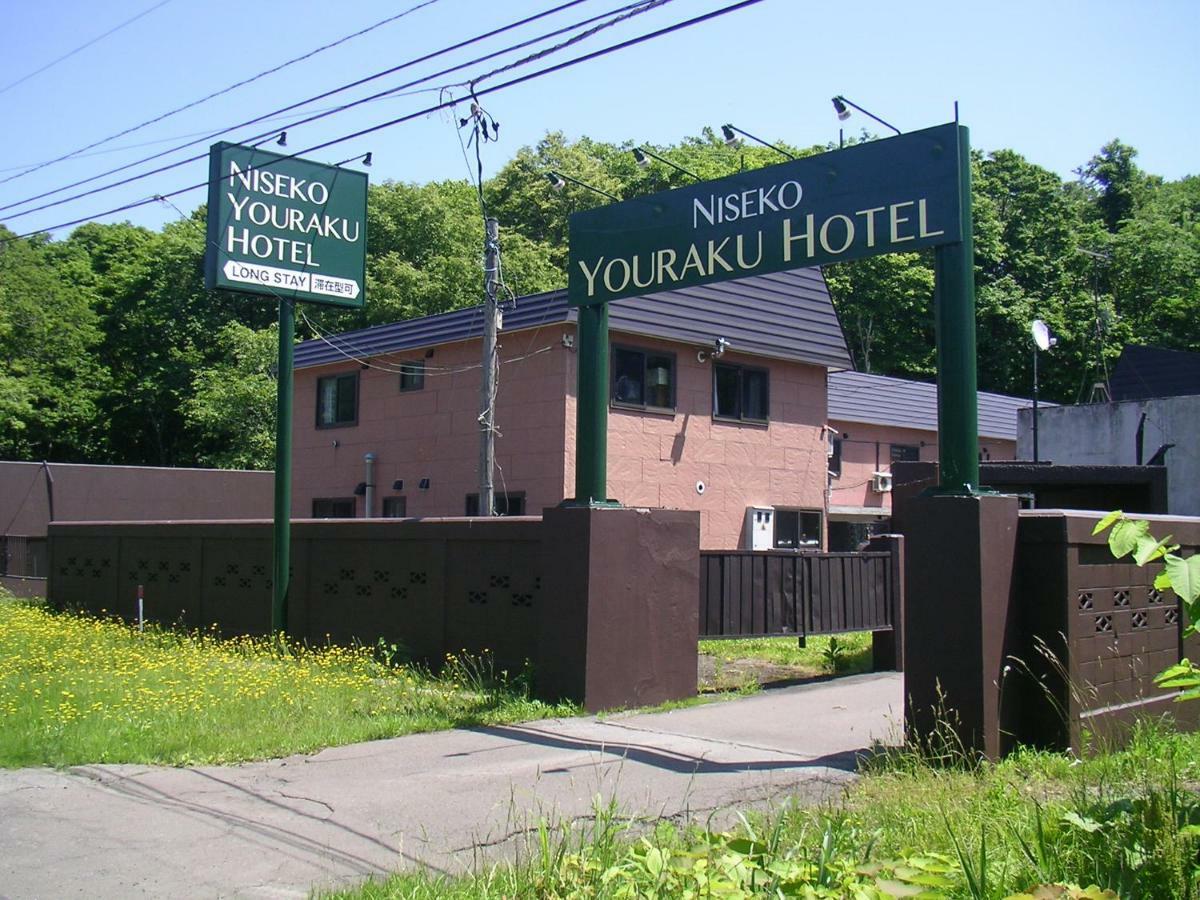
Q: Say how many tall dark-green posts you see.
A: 3